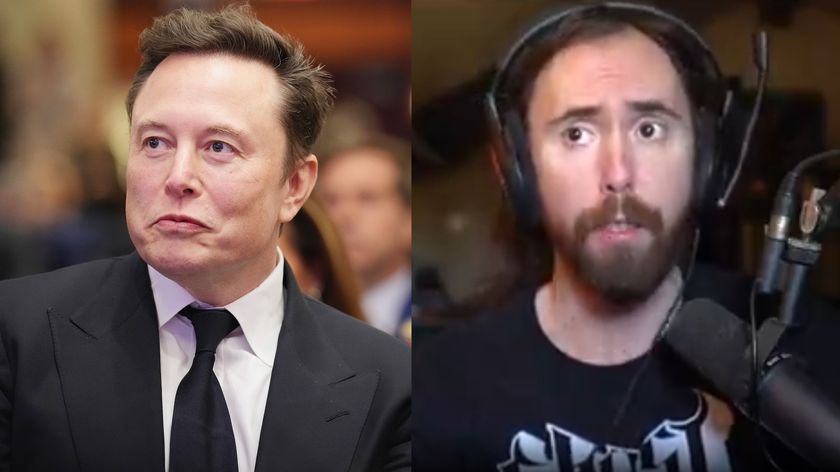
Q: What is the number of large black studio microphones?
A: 1